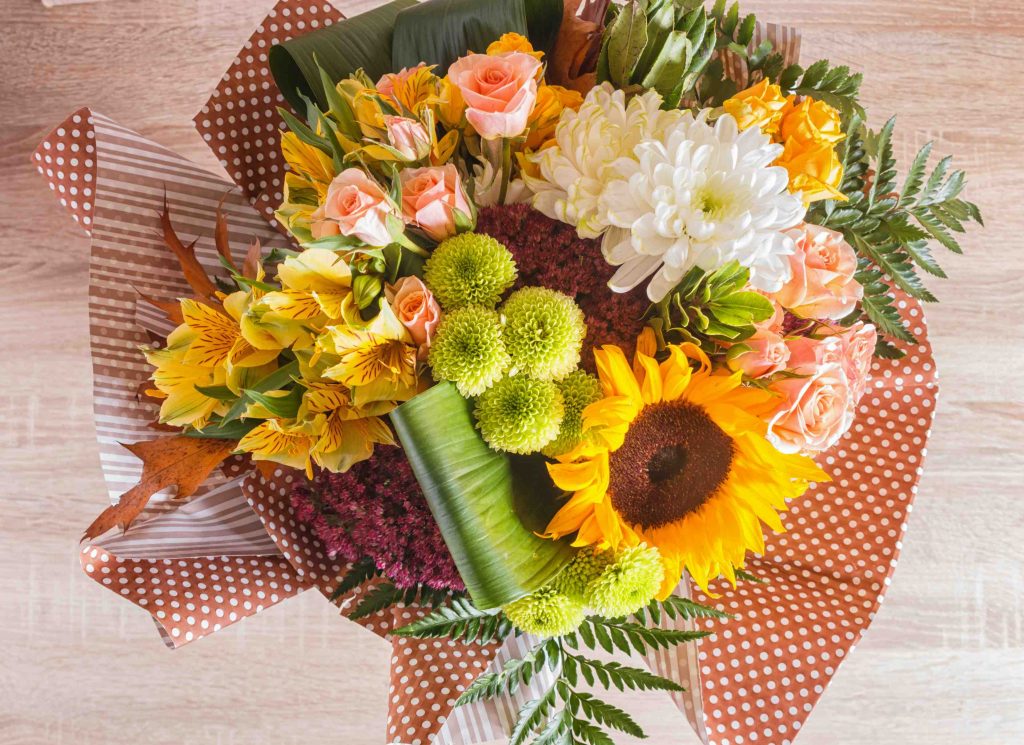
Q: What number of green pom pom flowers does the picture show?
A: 8